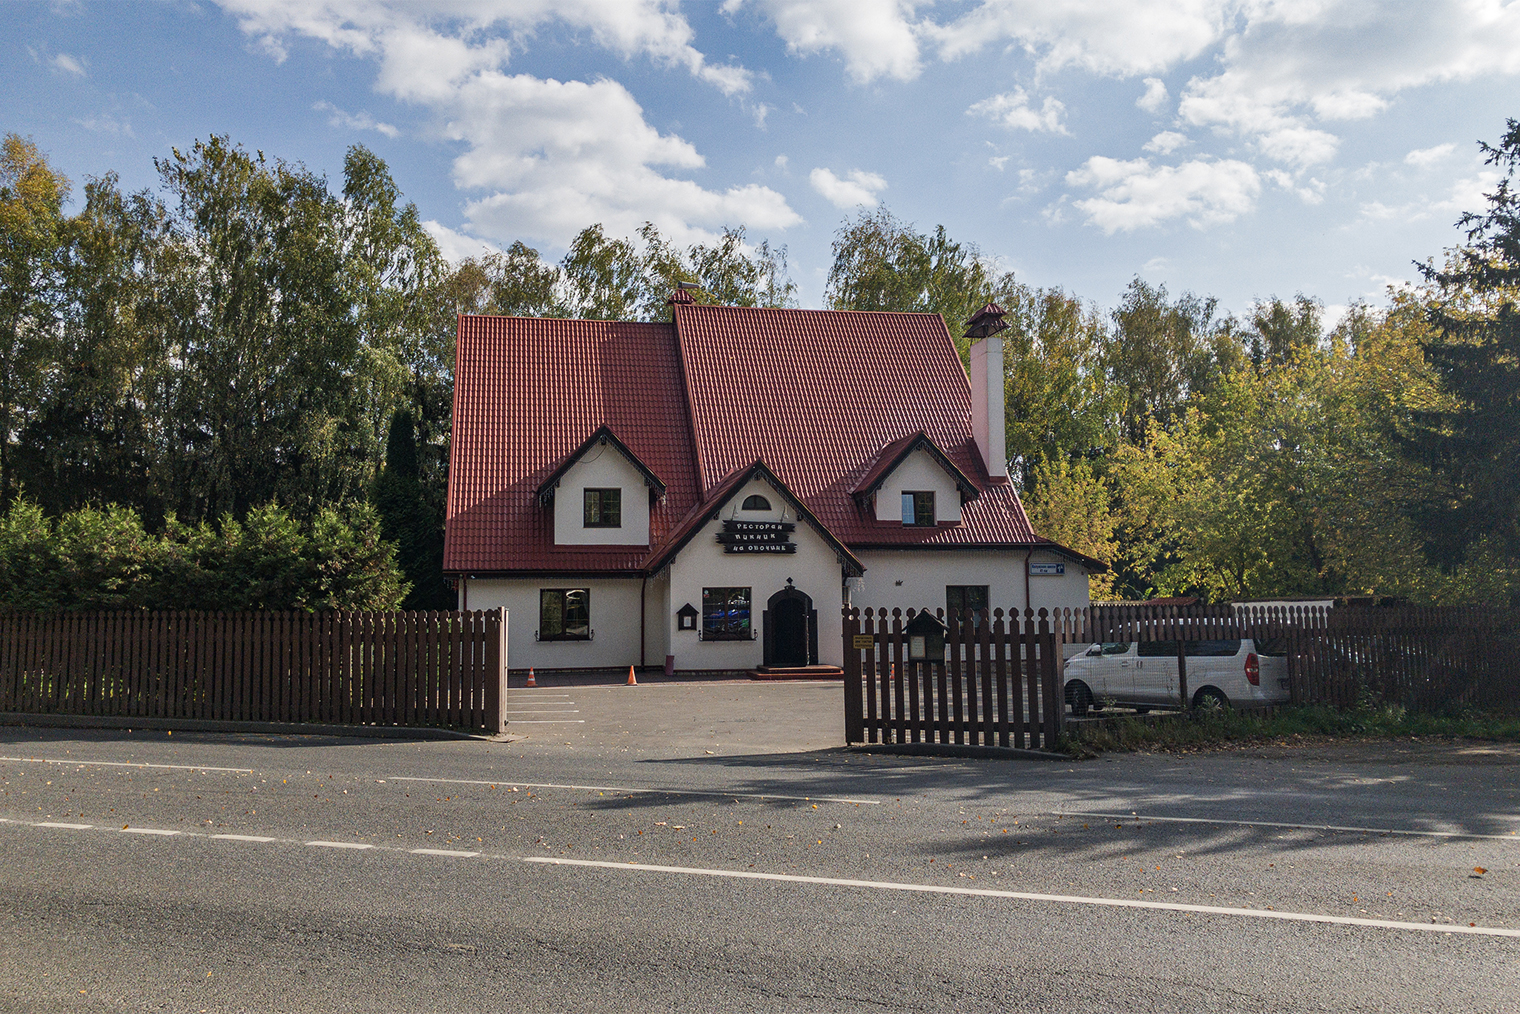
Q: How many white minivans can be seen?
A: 1